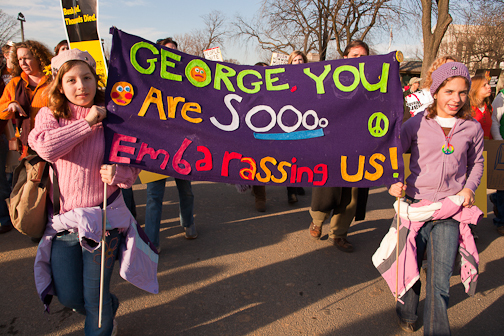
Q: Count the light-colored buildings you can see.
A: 1